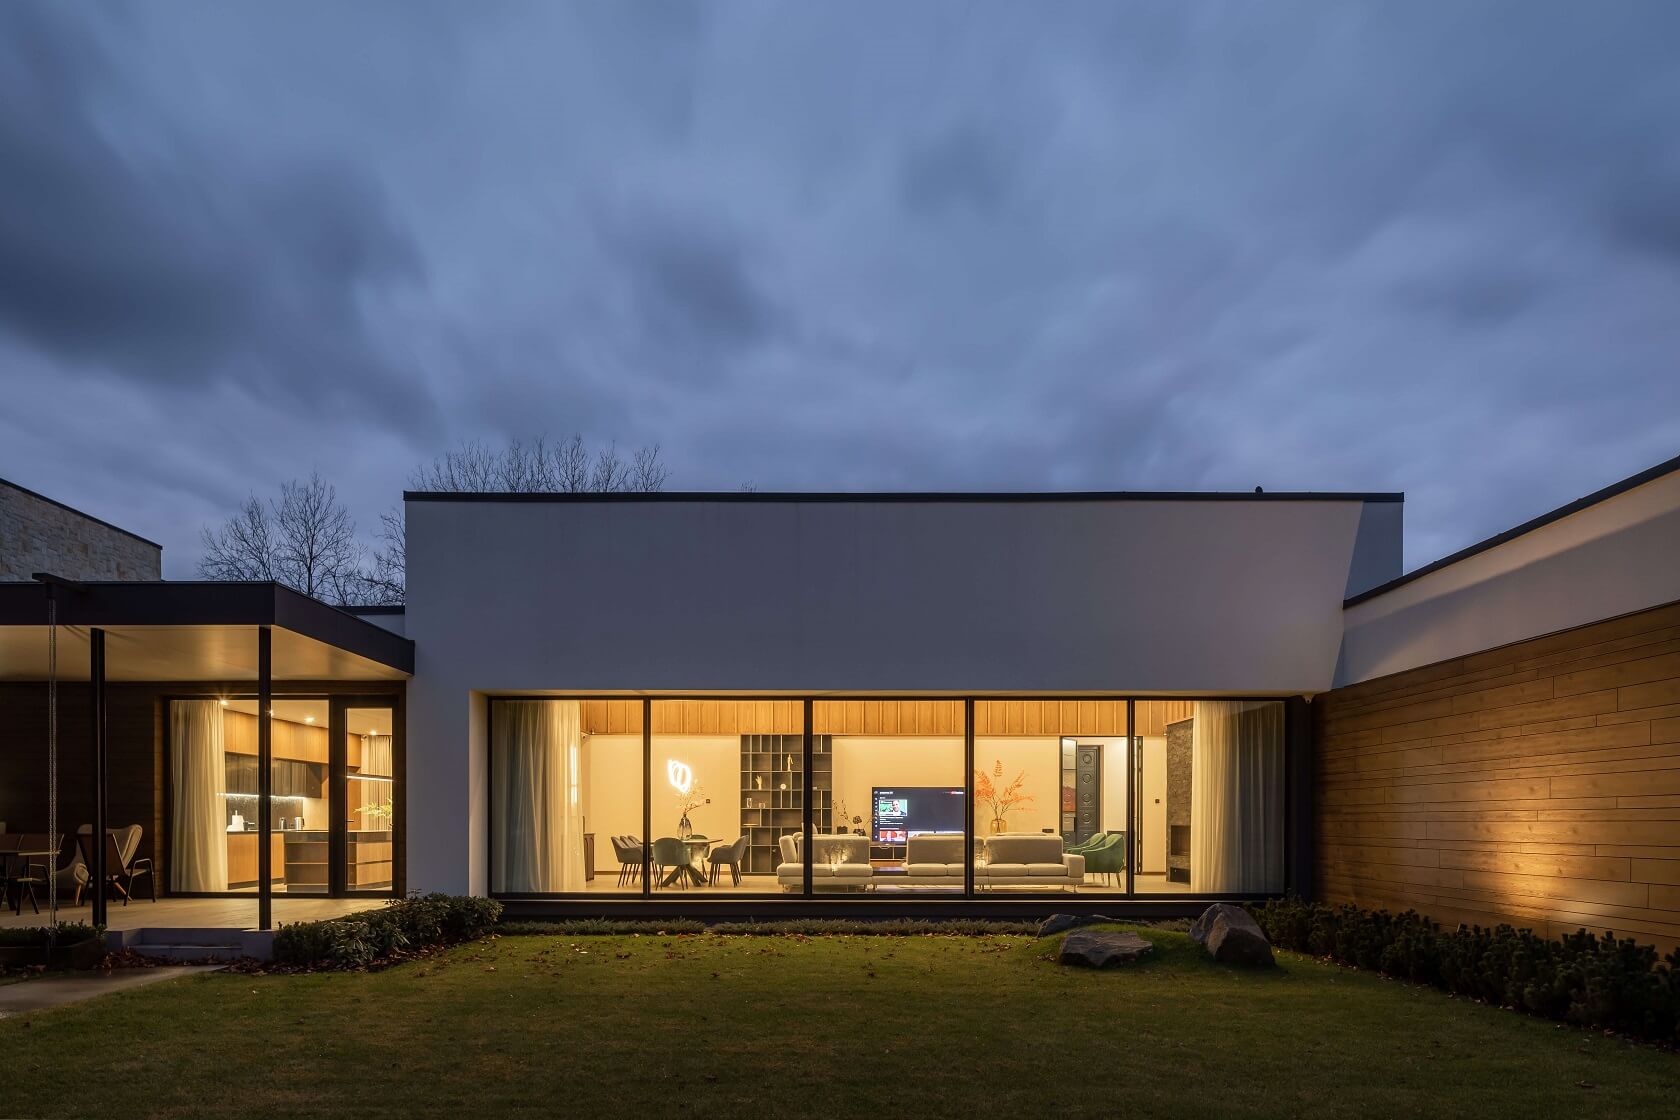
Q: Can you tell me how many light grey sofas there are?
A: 3